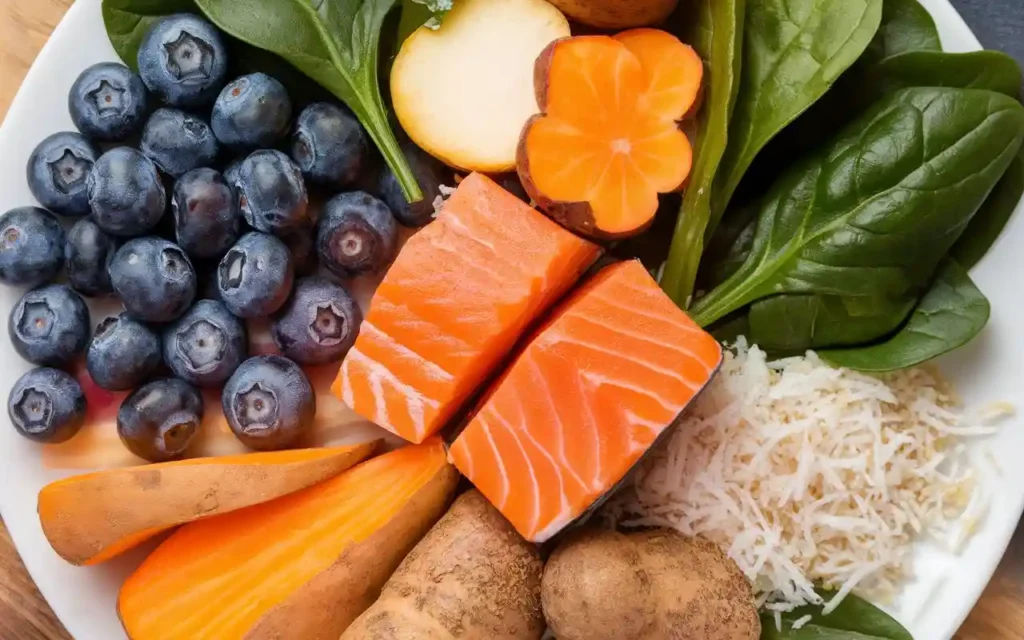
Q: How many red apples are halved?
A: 0